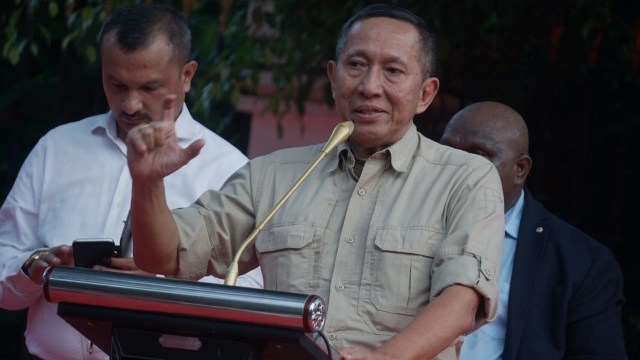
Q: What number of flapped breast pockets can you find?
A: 2